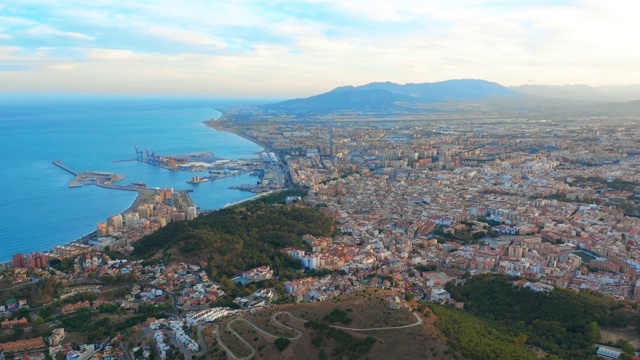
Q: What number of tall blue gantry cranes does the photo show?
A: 3